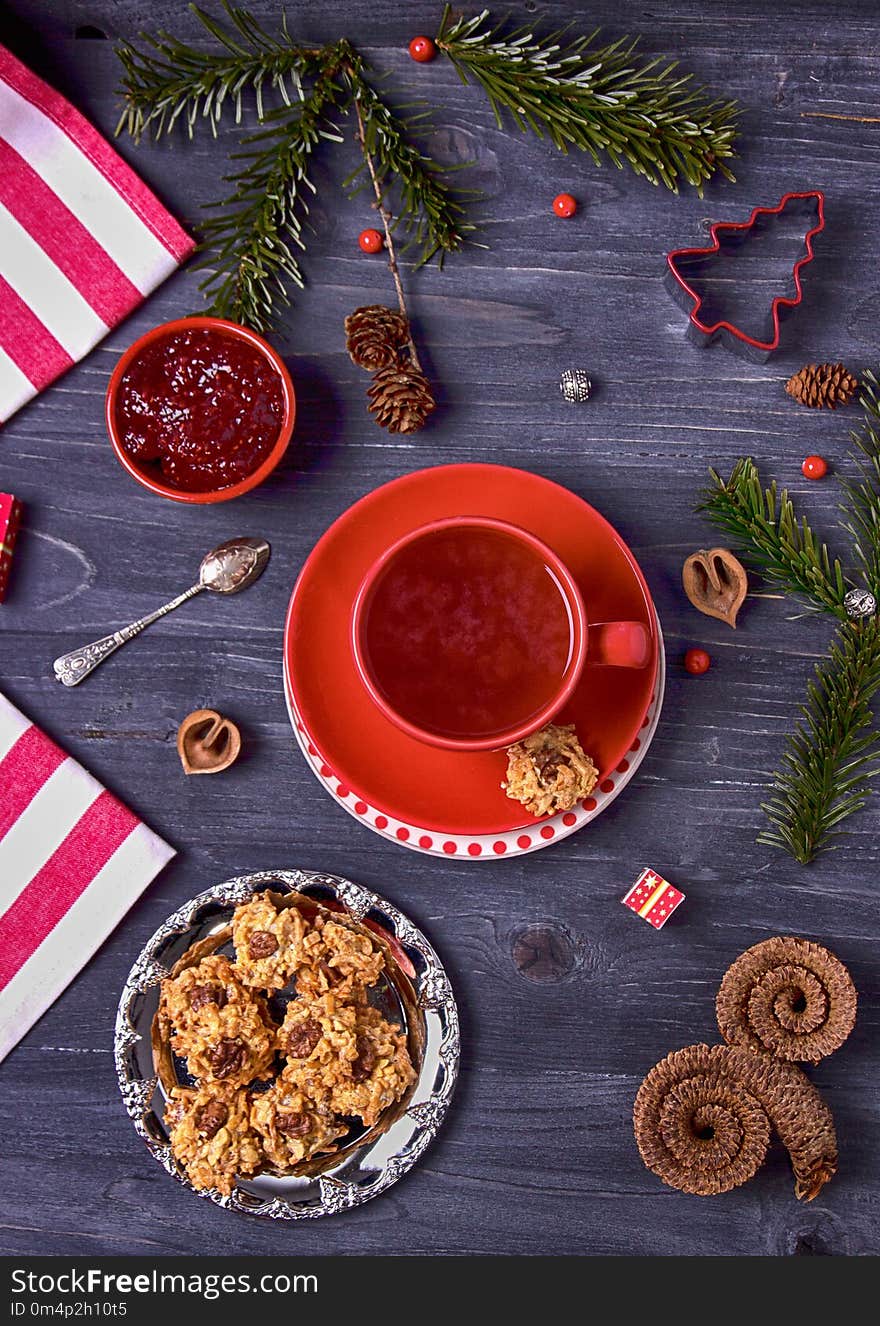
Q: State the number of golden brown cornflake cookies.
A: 9